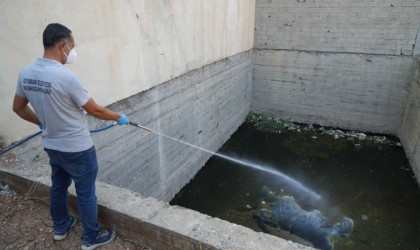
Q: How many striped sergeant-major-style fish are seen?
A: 0